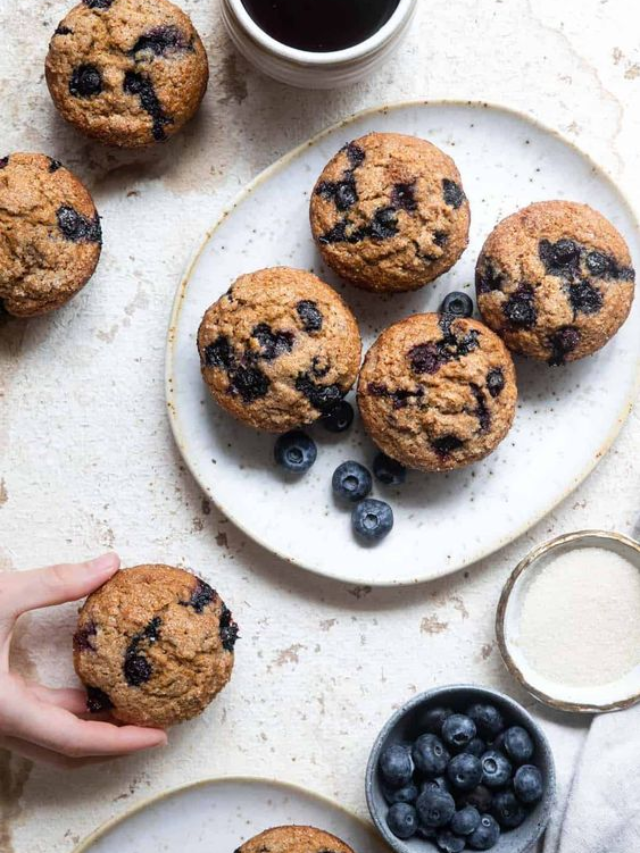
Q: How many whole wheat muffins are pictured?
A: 8